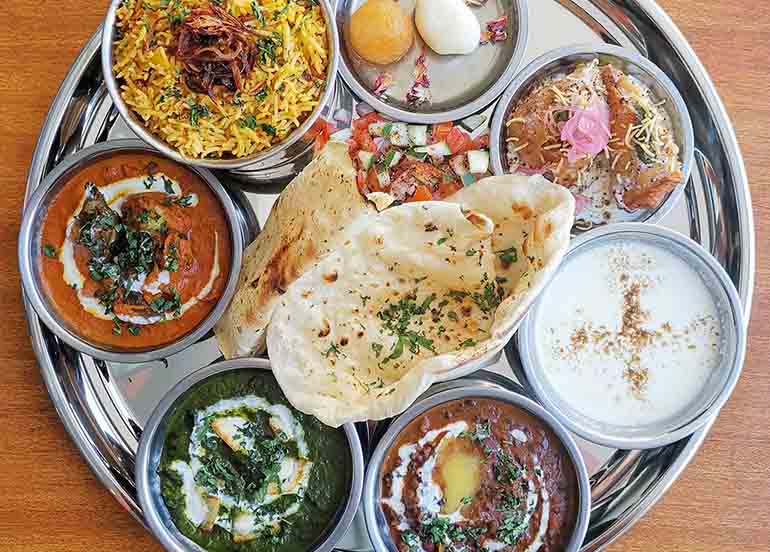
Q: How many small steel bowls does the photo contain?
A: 7